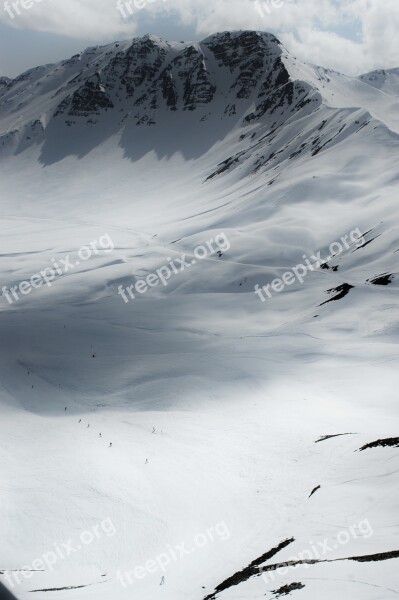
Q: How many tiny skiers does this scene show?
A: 12